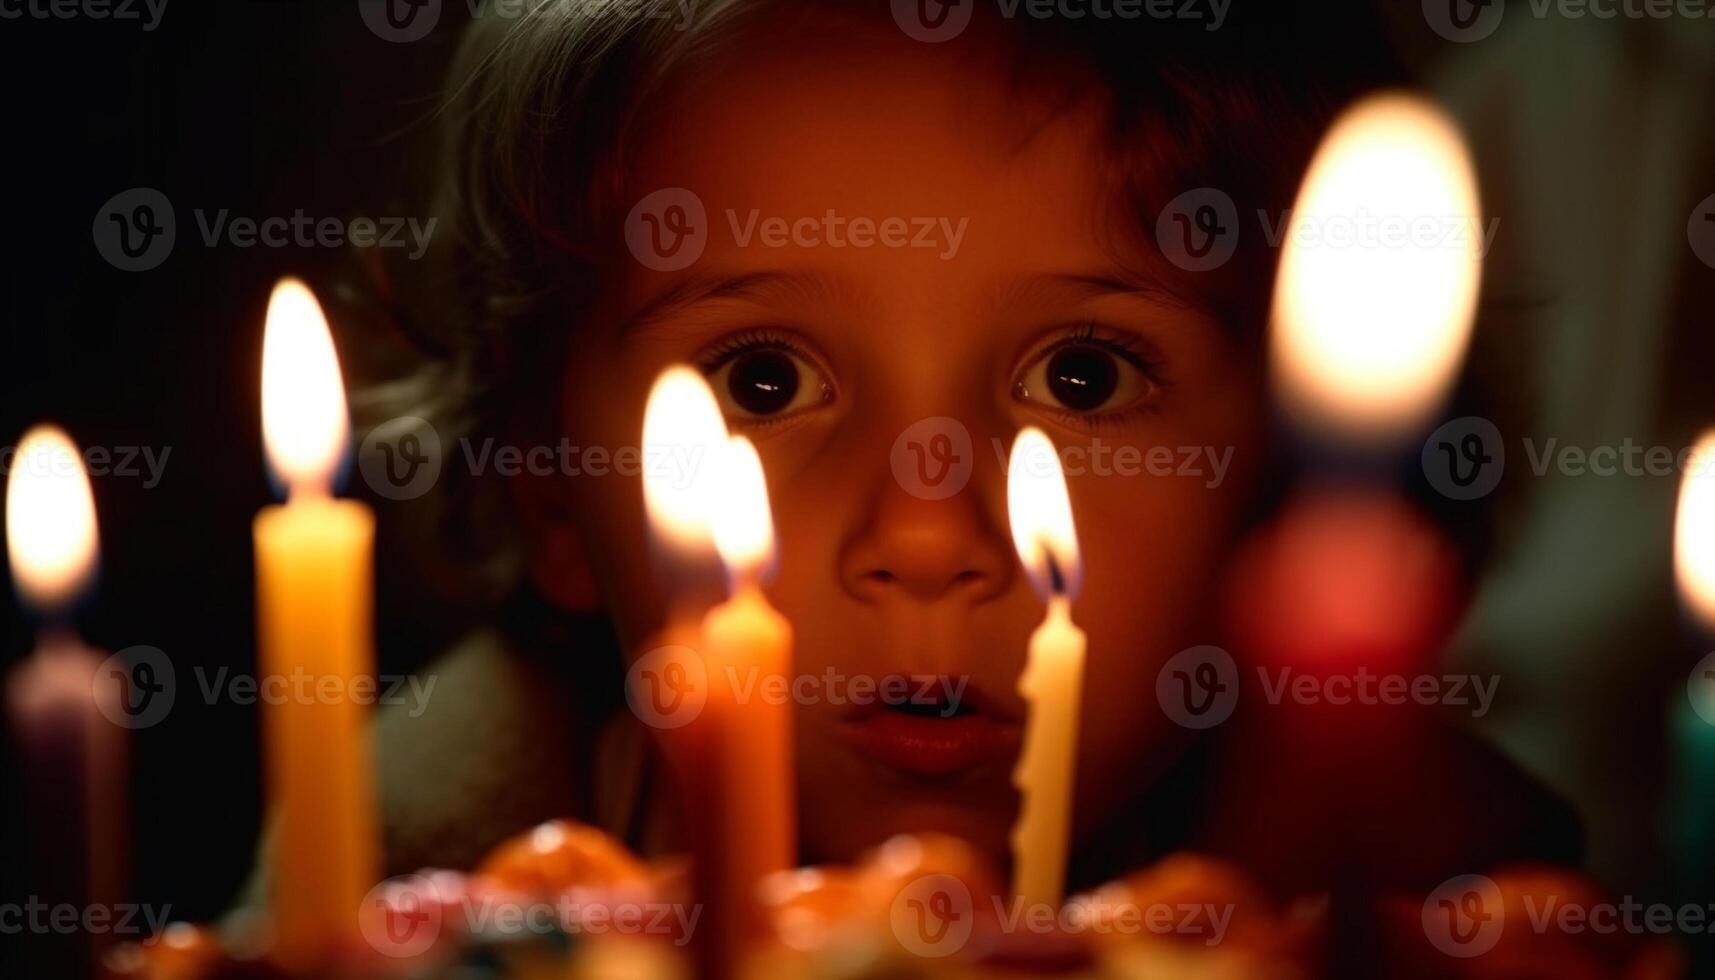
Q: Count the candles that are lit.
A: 7